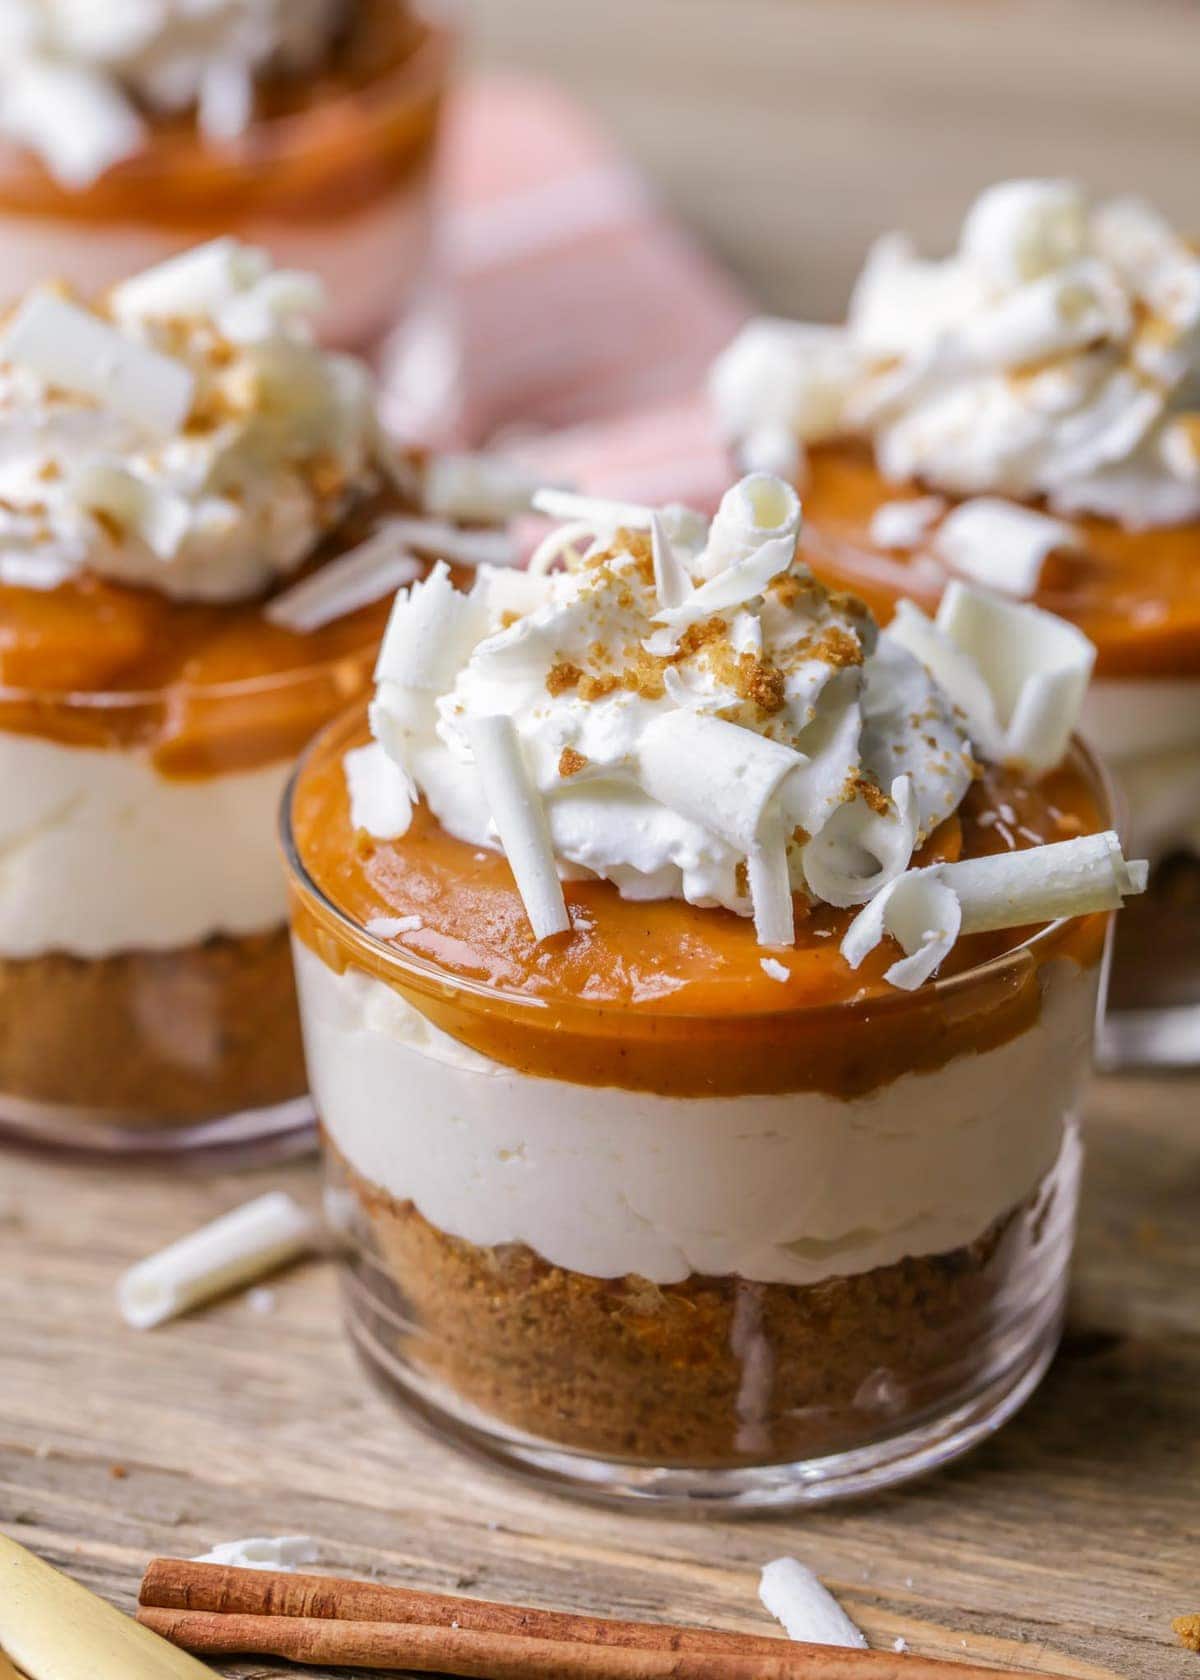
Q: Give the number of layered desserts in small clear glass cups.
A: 4